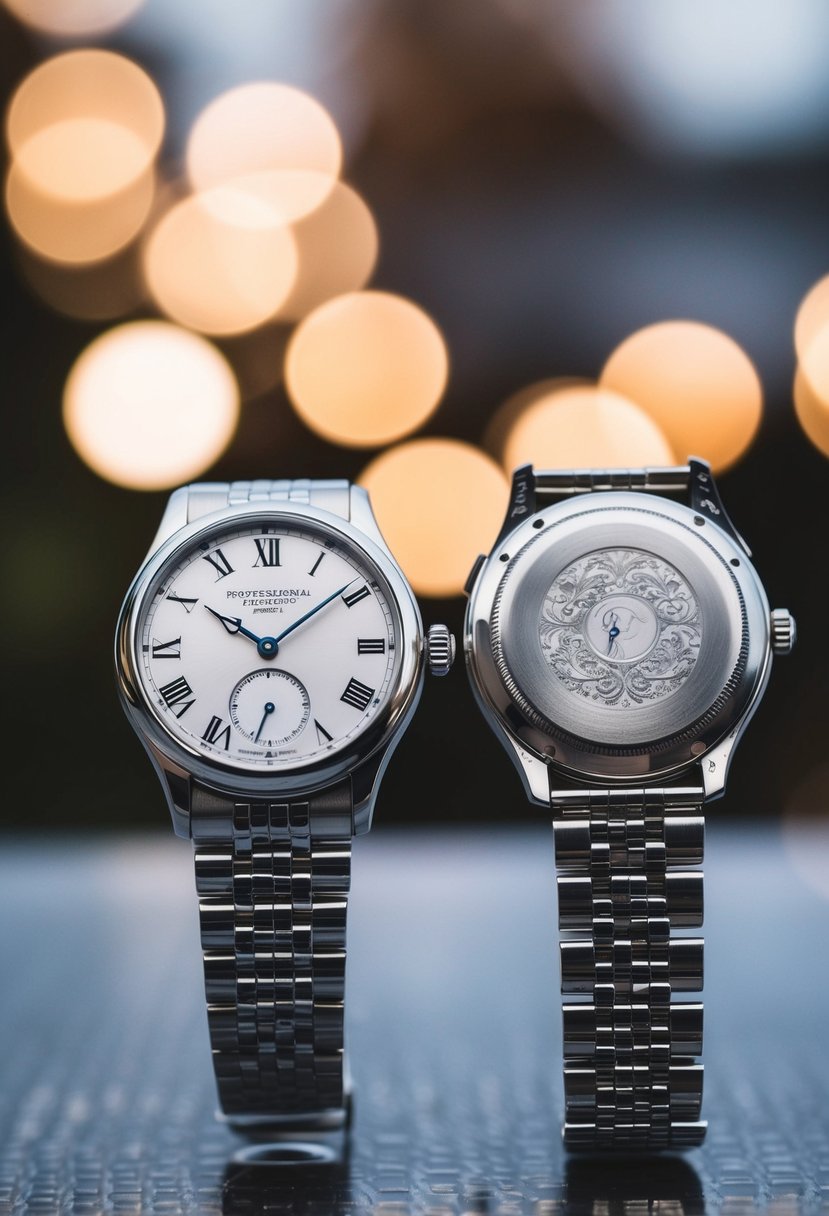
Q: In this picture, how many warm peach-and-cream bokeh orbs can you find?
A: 13